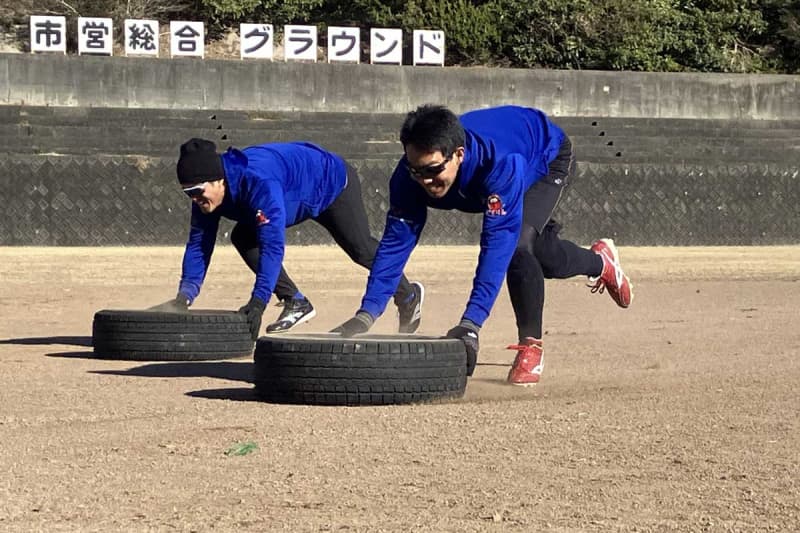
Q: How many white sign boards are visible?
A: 9